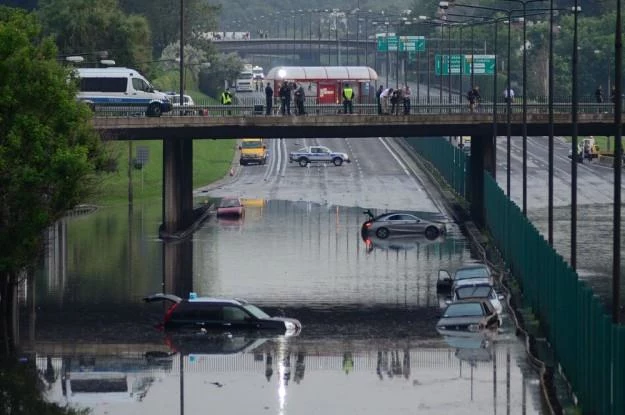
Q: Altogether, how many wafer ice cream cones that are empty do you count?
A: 0